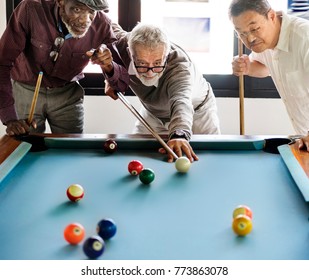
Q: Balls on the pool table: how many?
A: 10